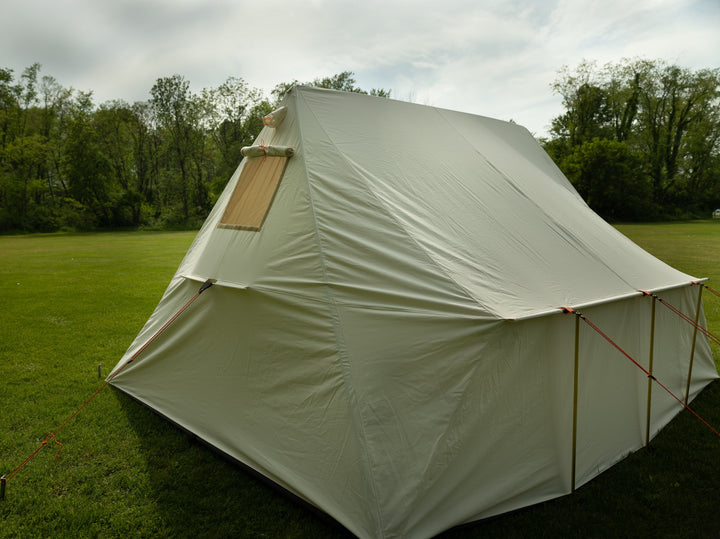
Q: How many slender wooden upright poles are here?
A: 3